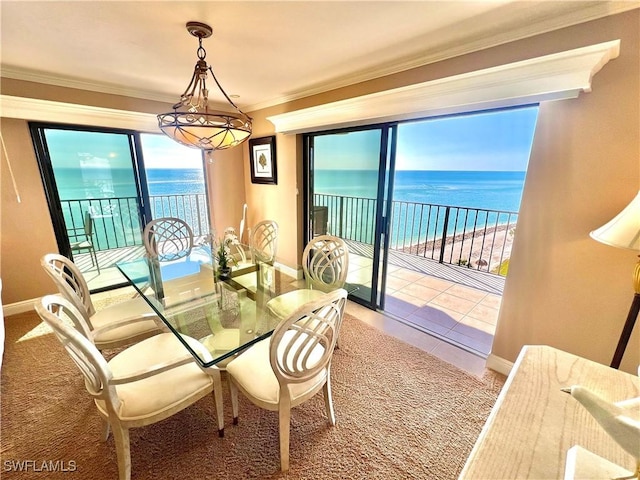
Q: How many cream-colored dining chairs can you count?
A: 6